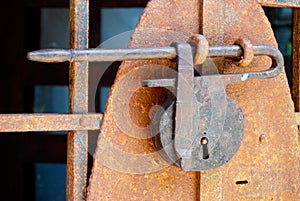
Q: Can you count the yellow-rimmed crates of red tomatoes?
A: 0